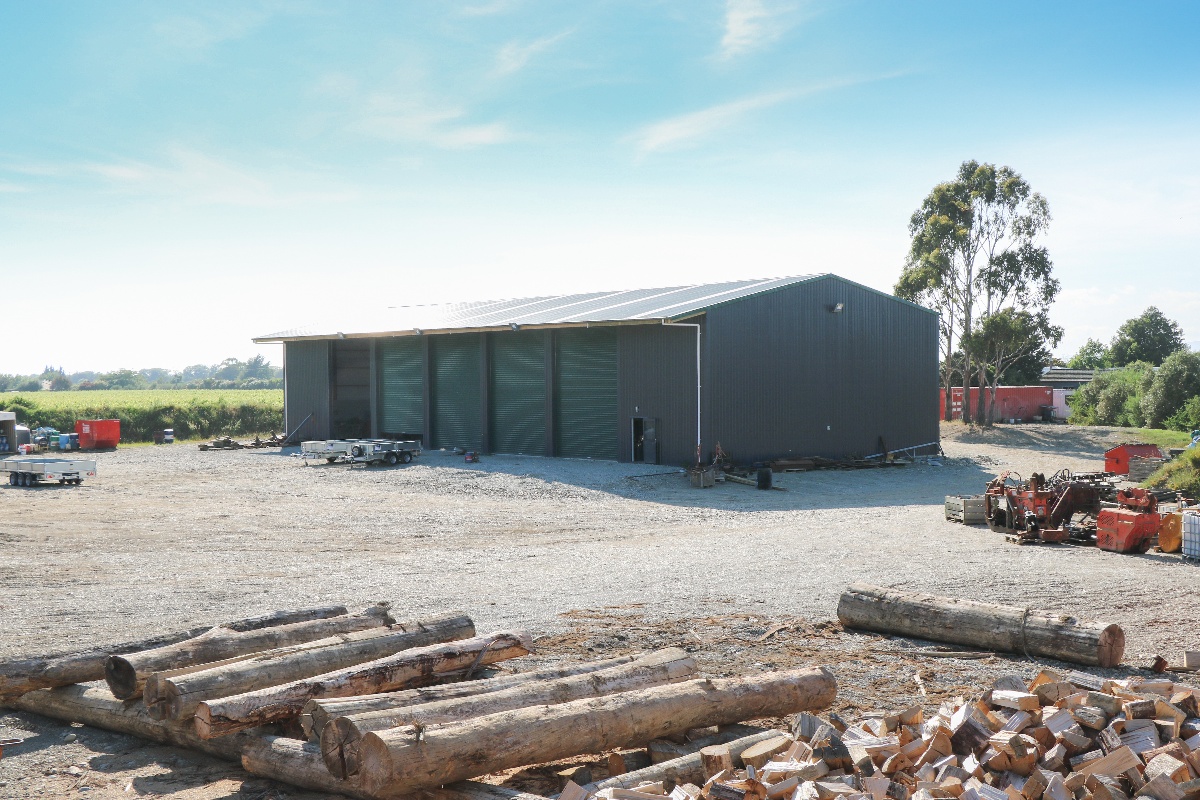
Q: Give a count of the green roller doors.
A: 4